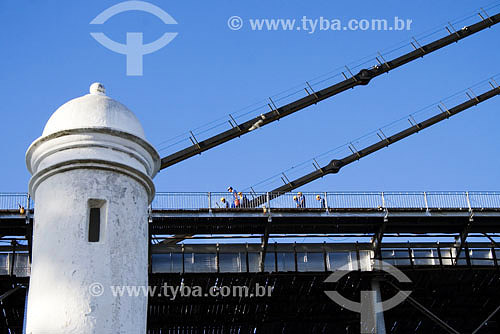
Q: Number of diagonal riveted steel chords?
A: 2